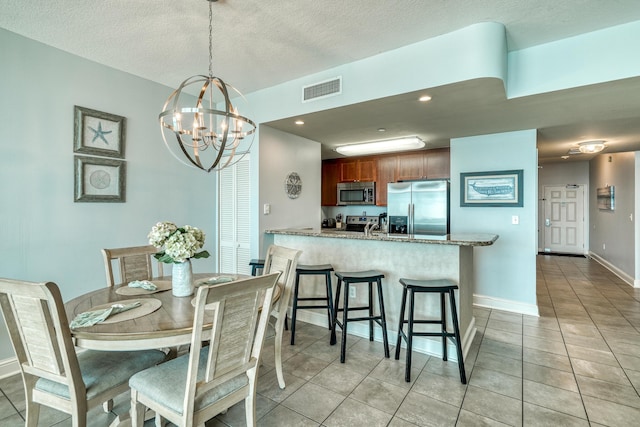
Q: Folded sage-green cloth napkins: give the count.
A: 3